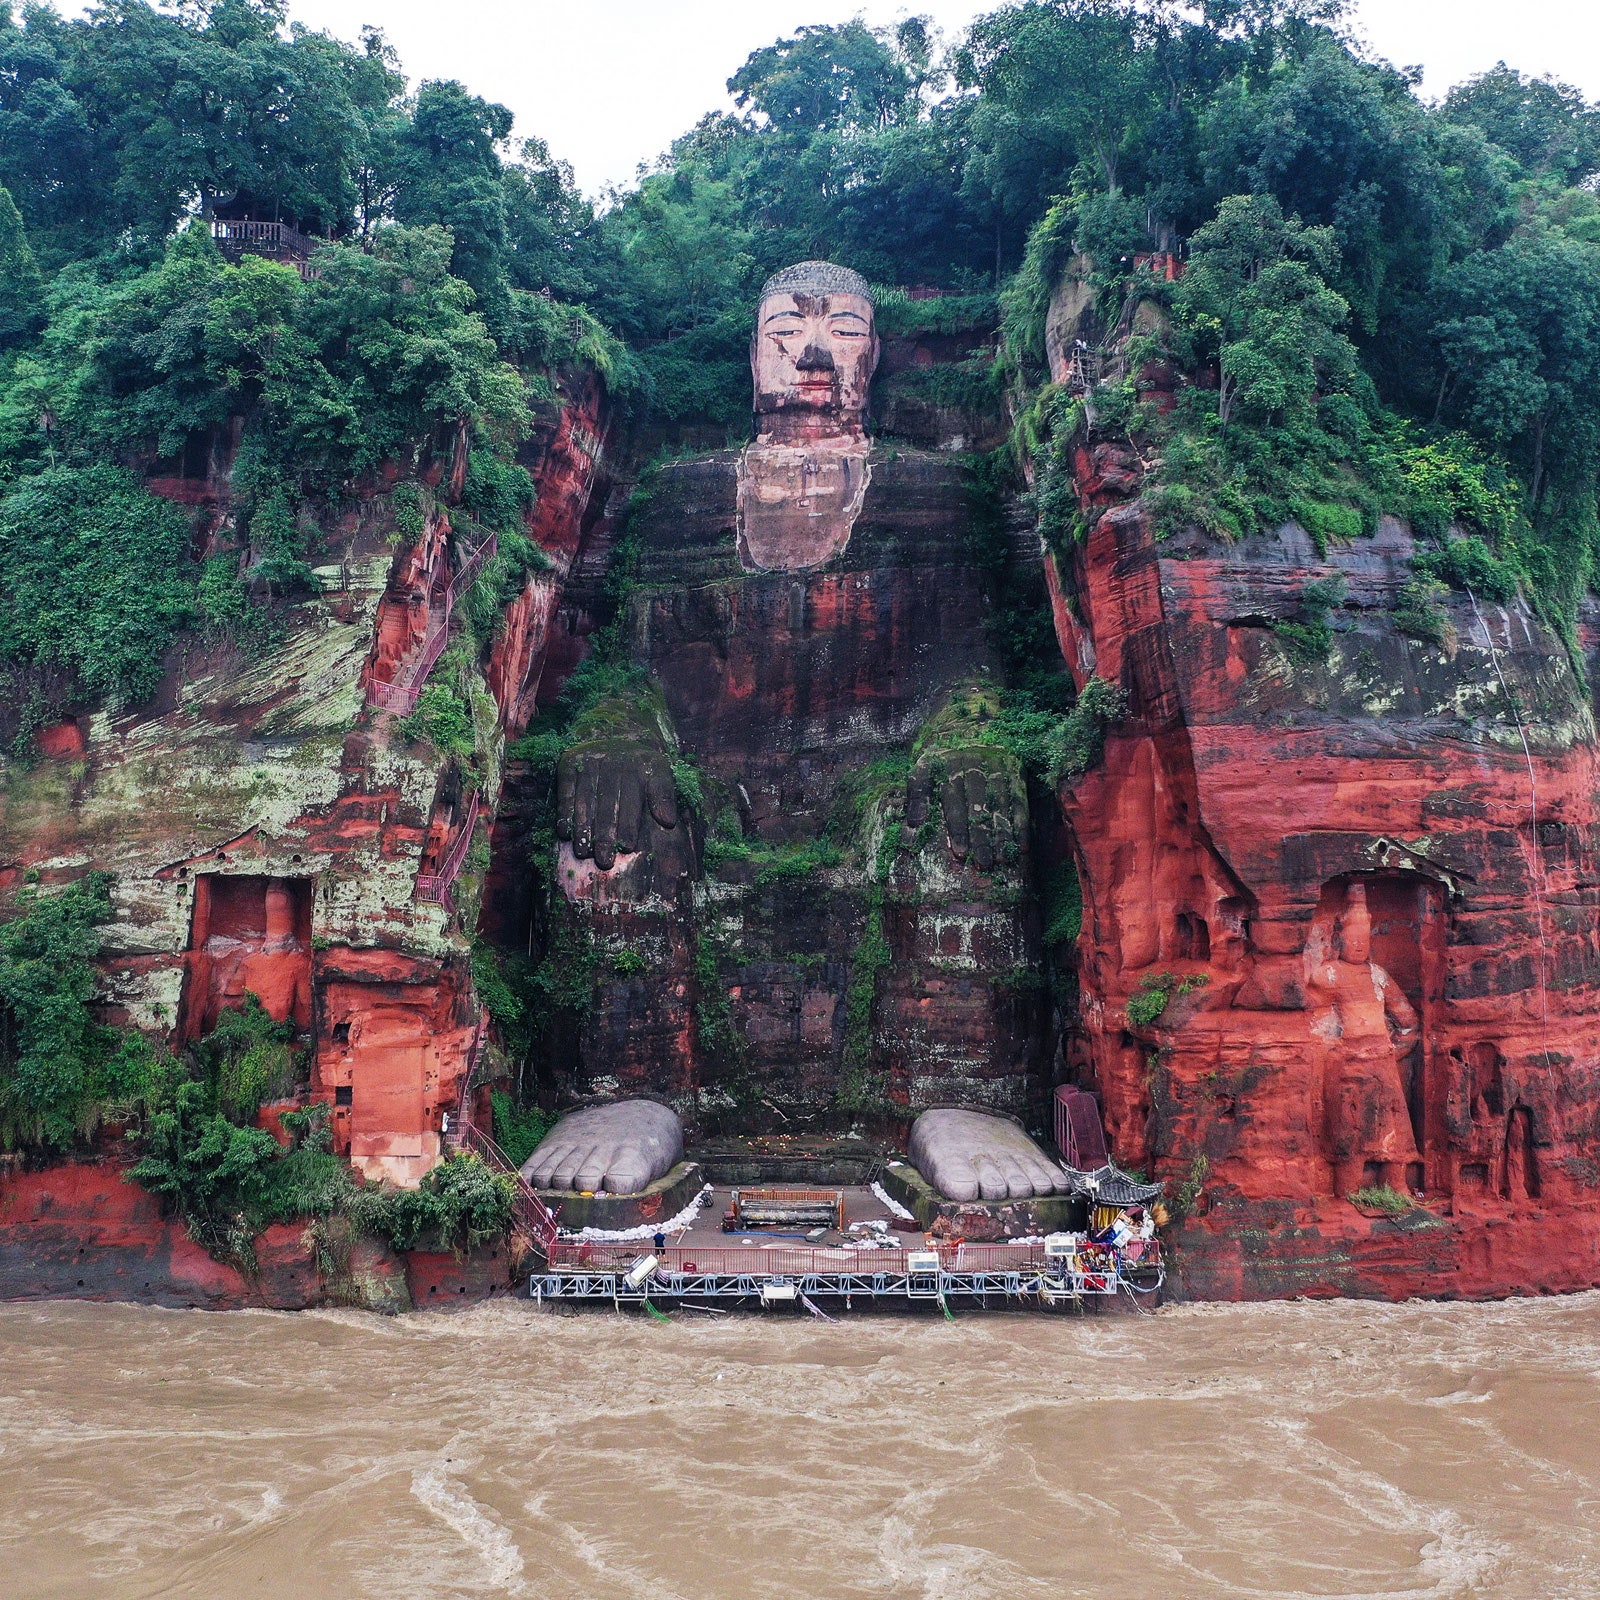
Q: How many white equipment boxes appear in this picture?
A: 4